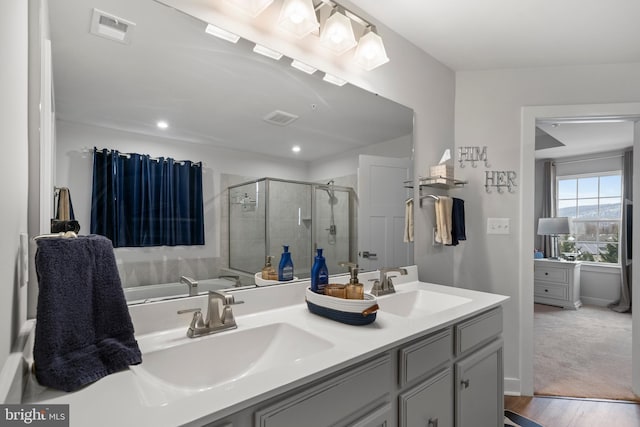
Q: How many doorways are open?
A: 1